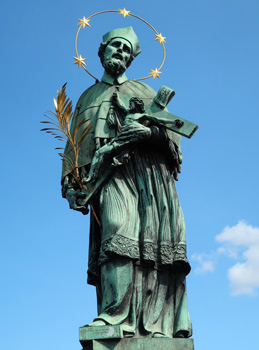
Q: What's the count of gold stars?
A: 5